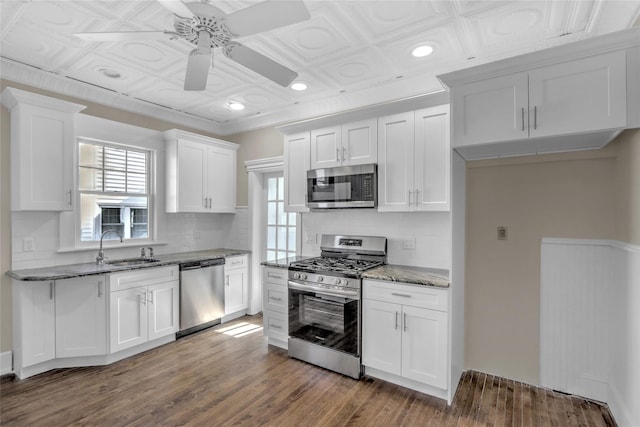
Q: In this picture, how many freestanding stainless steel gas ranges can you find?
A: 1